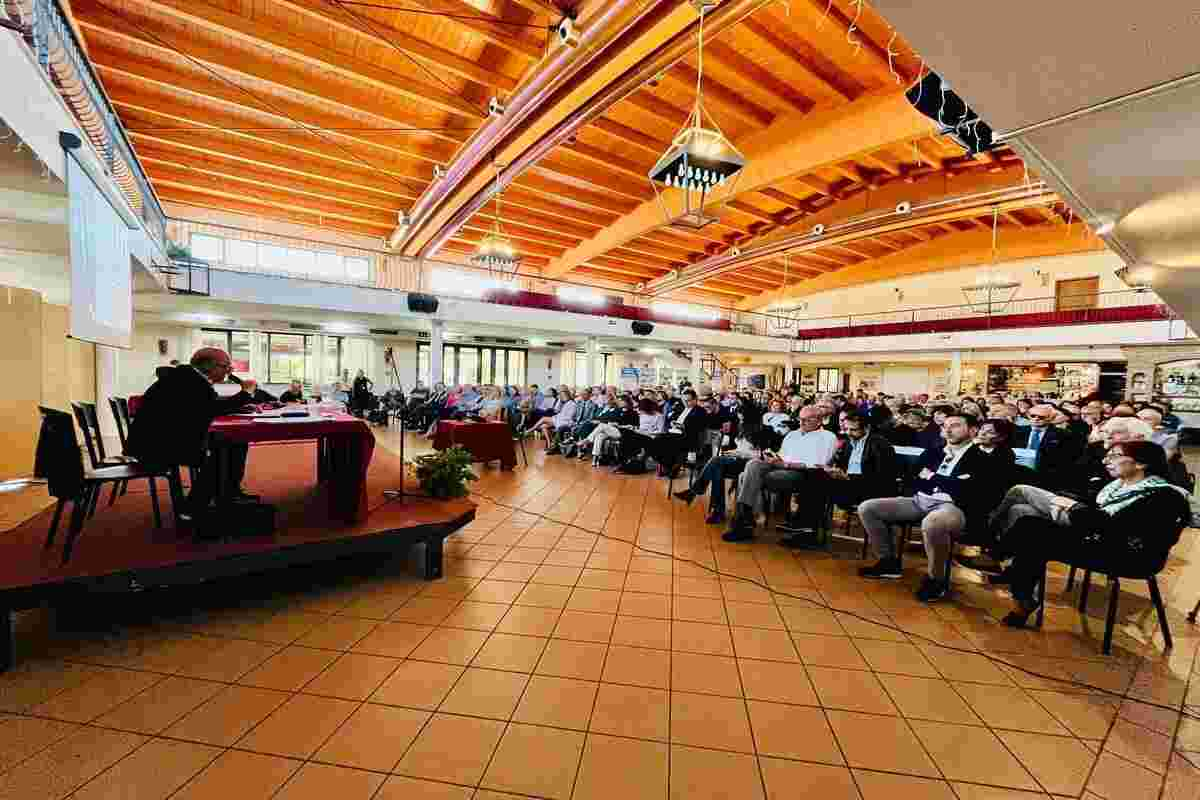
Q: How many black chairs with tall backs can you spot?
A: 3